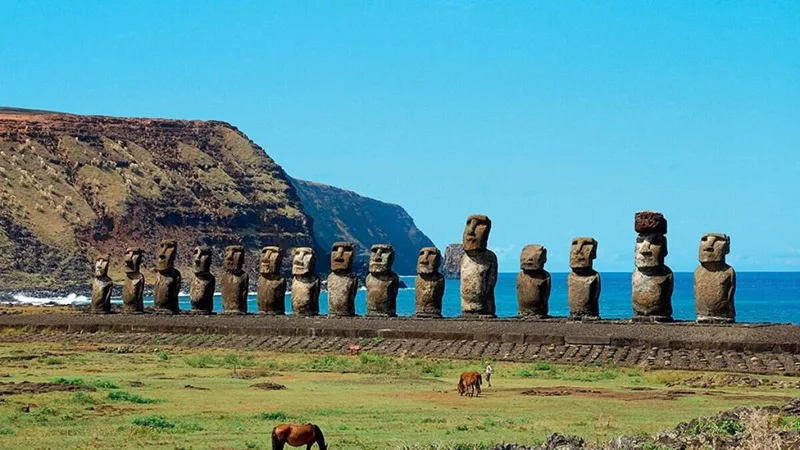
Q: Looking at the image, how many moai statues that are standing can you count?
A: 15